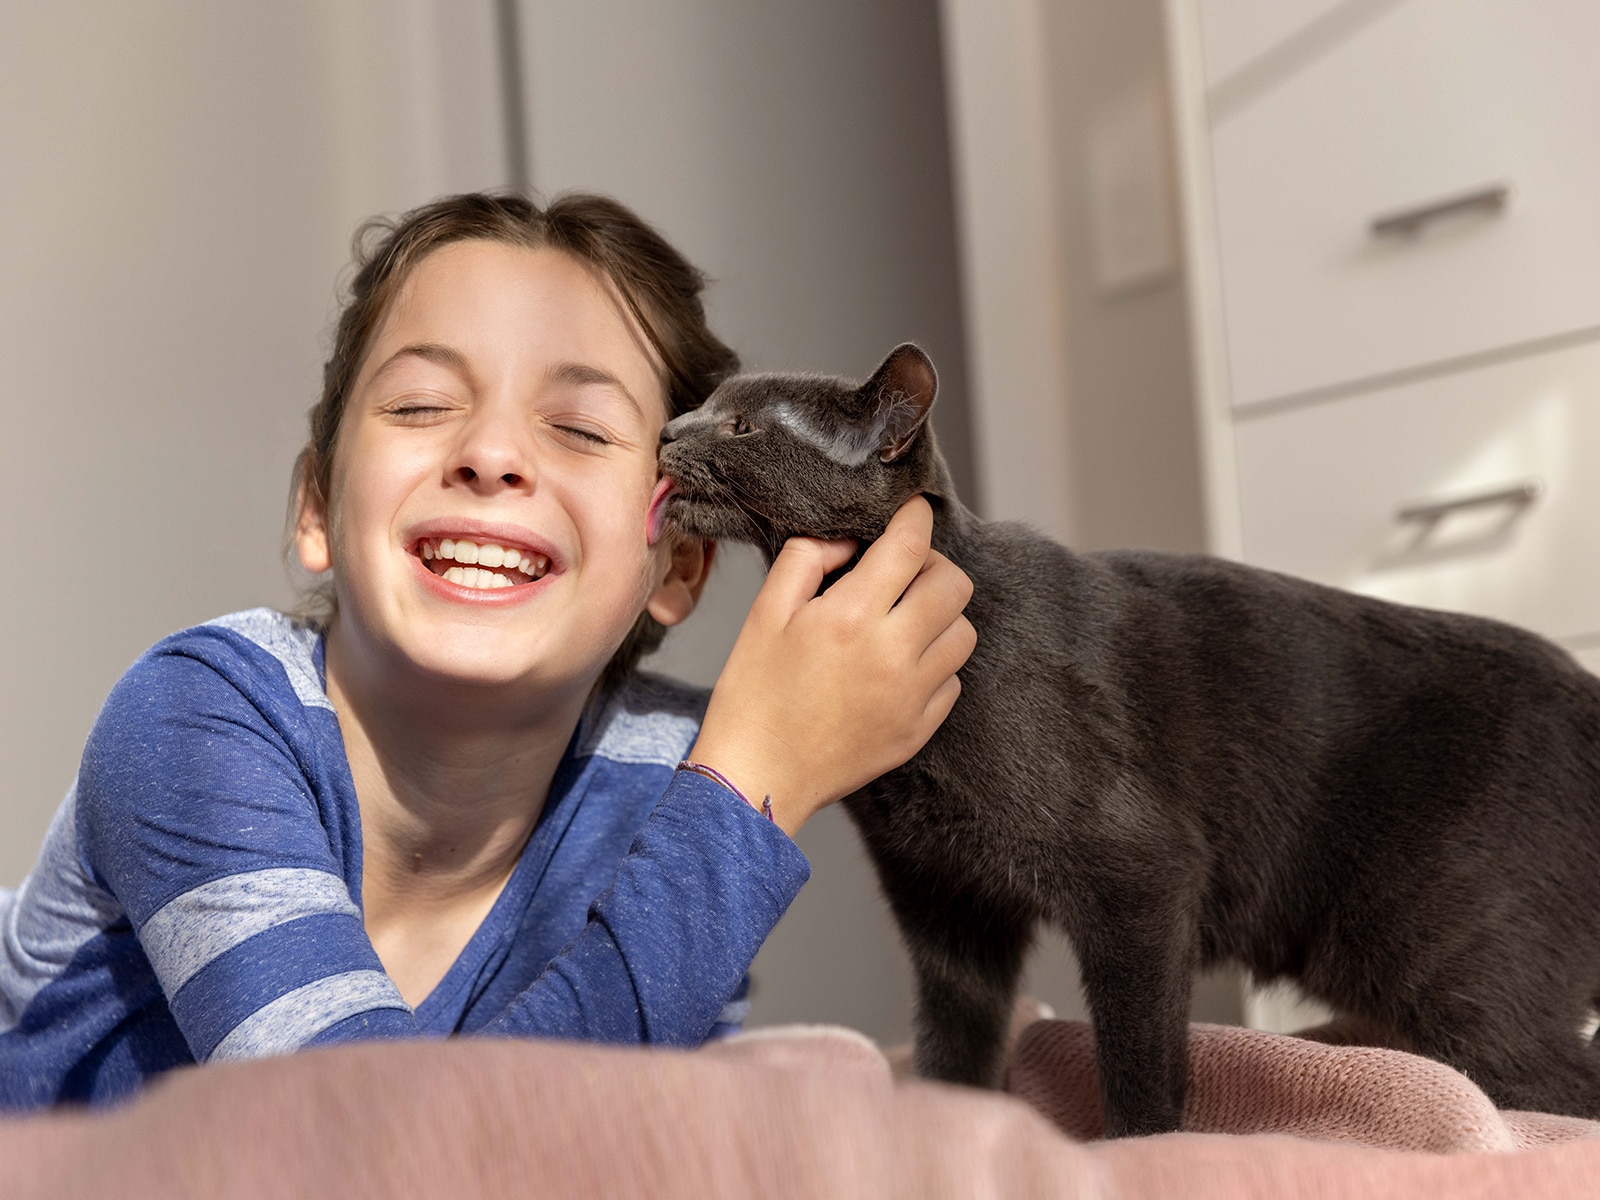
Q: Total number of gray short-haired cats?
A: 1